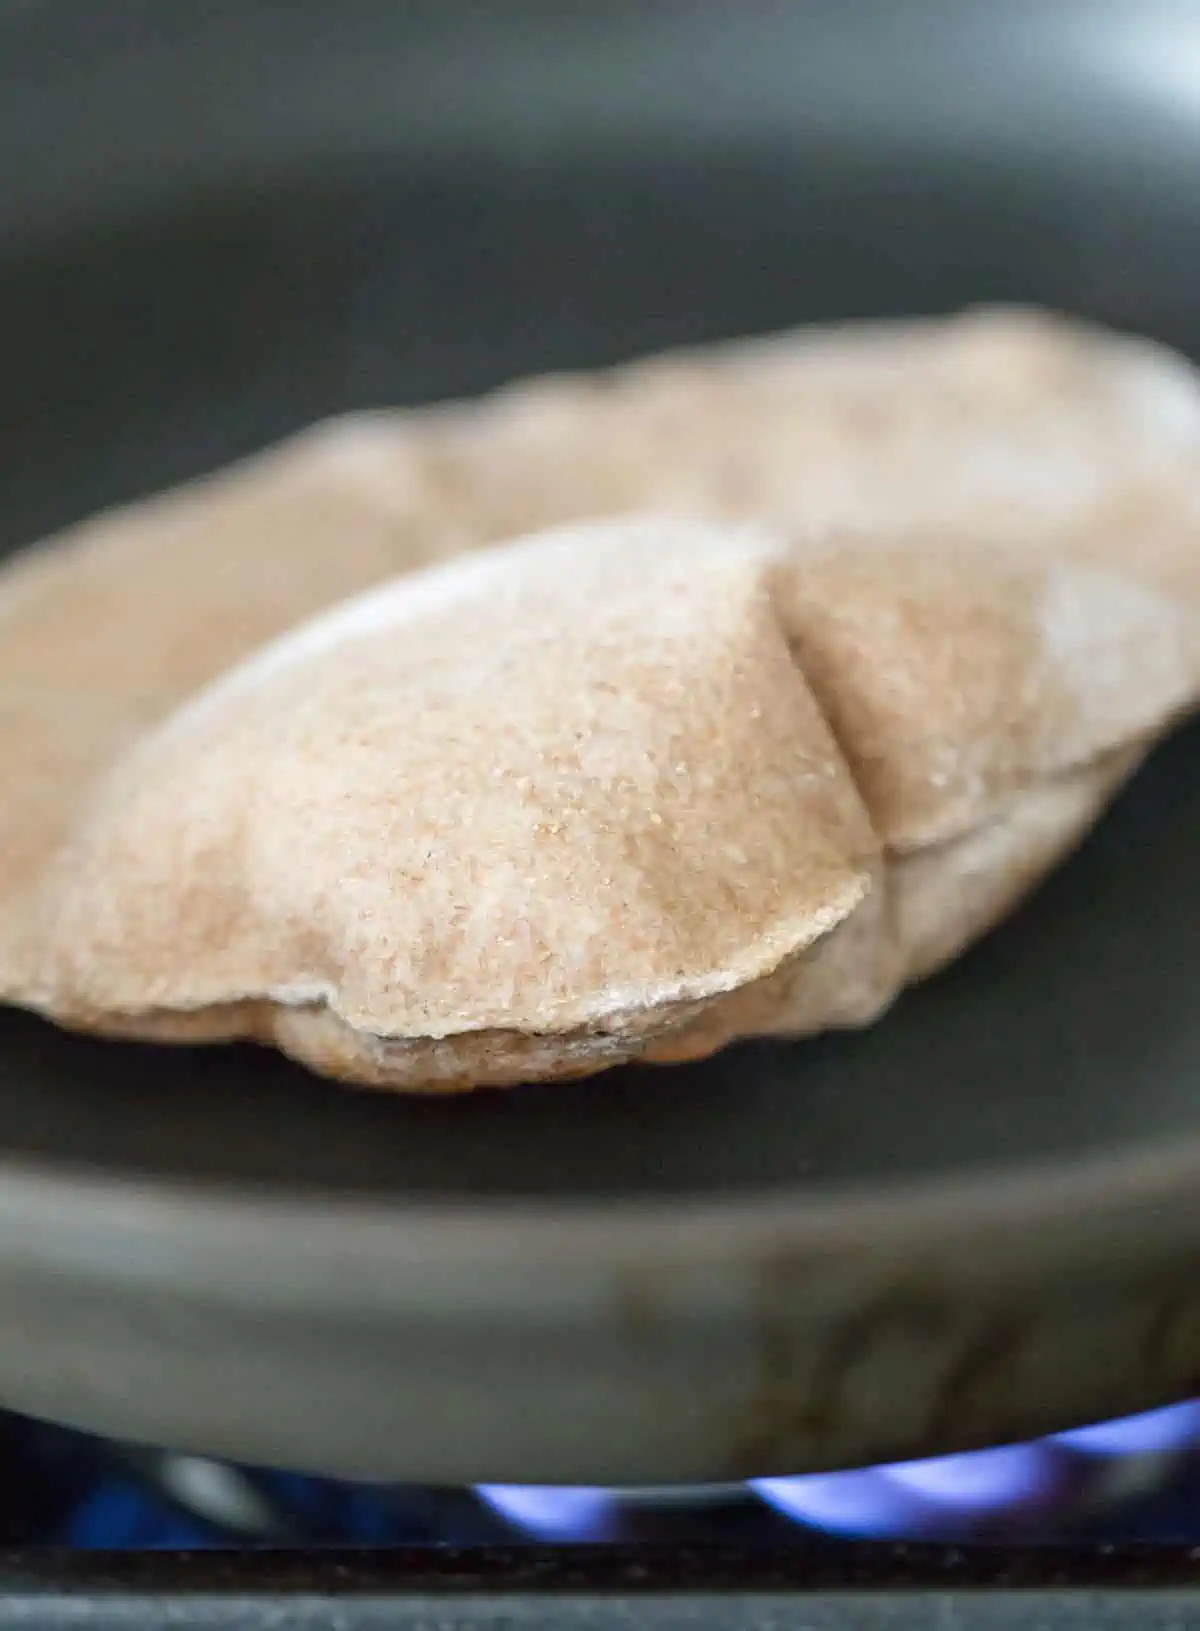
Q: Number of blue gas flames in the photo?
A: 4